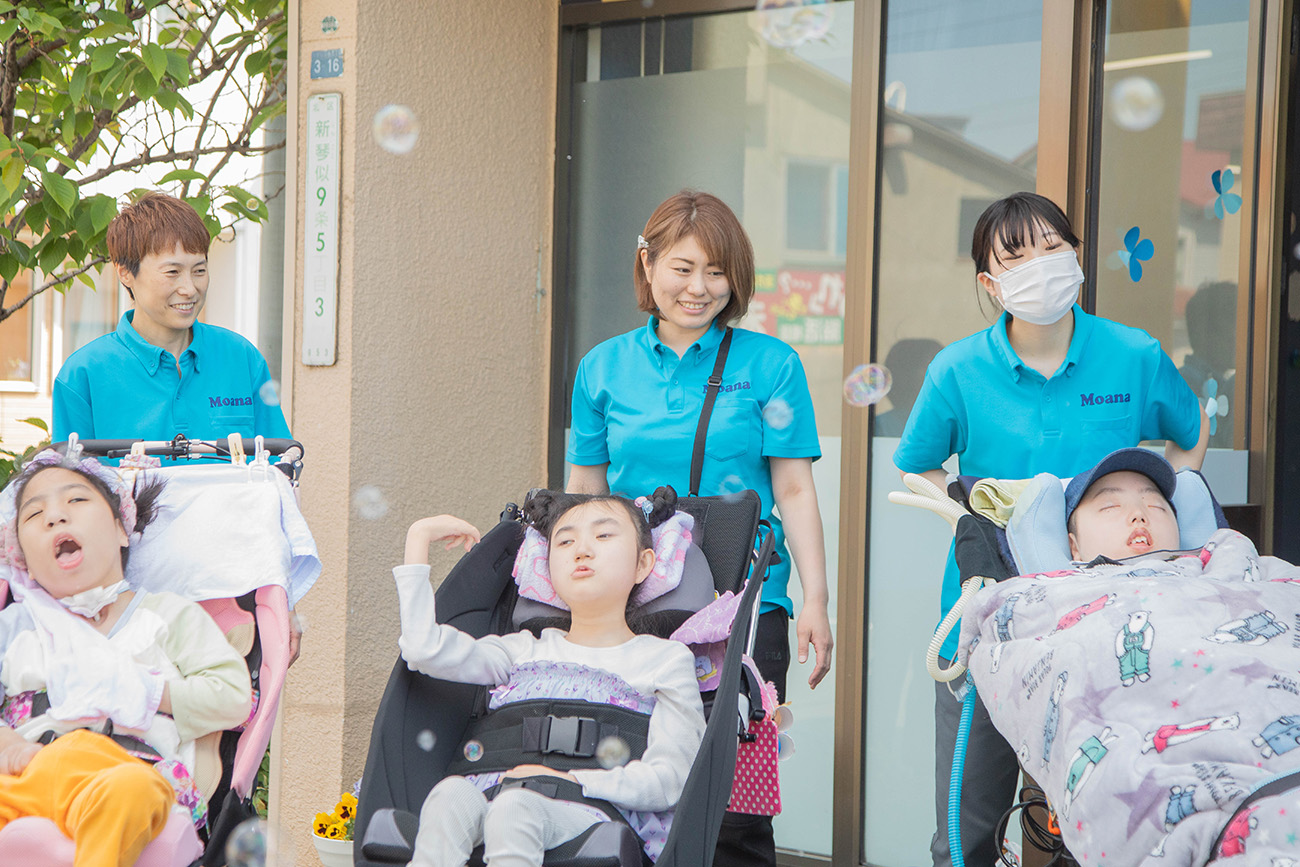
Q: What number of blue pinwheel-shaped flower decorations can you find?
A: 3